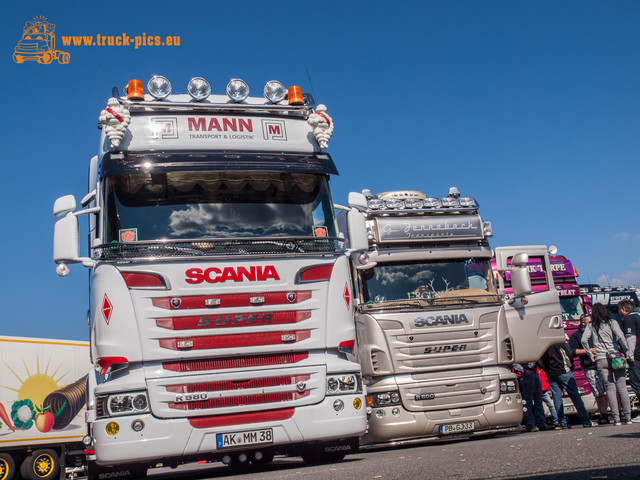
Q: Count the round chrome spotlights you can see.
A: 4